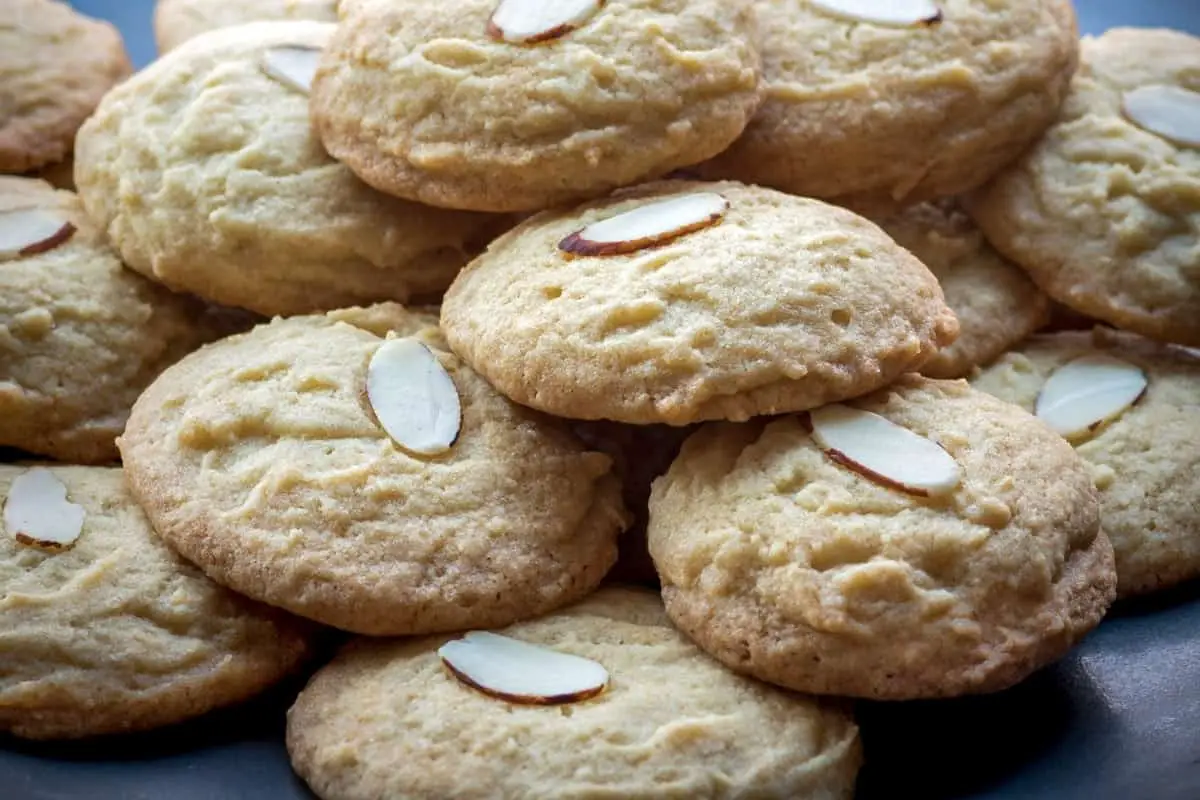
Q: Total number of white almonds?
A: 11